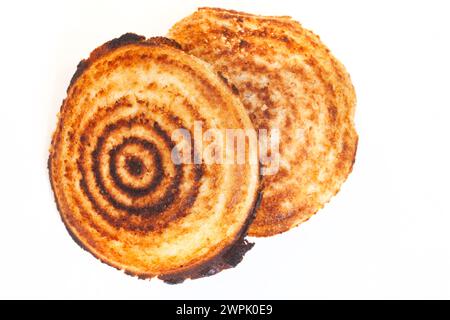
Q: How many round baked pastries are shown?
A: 2